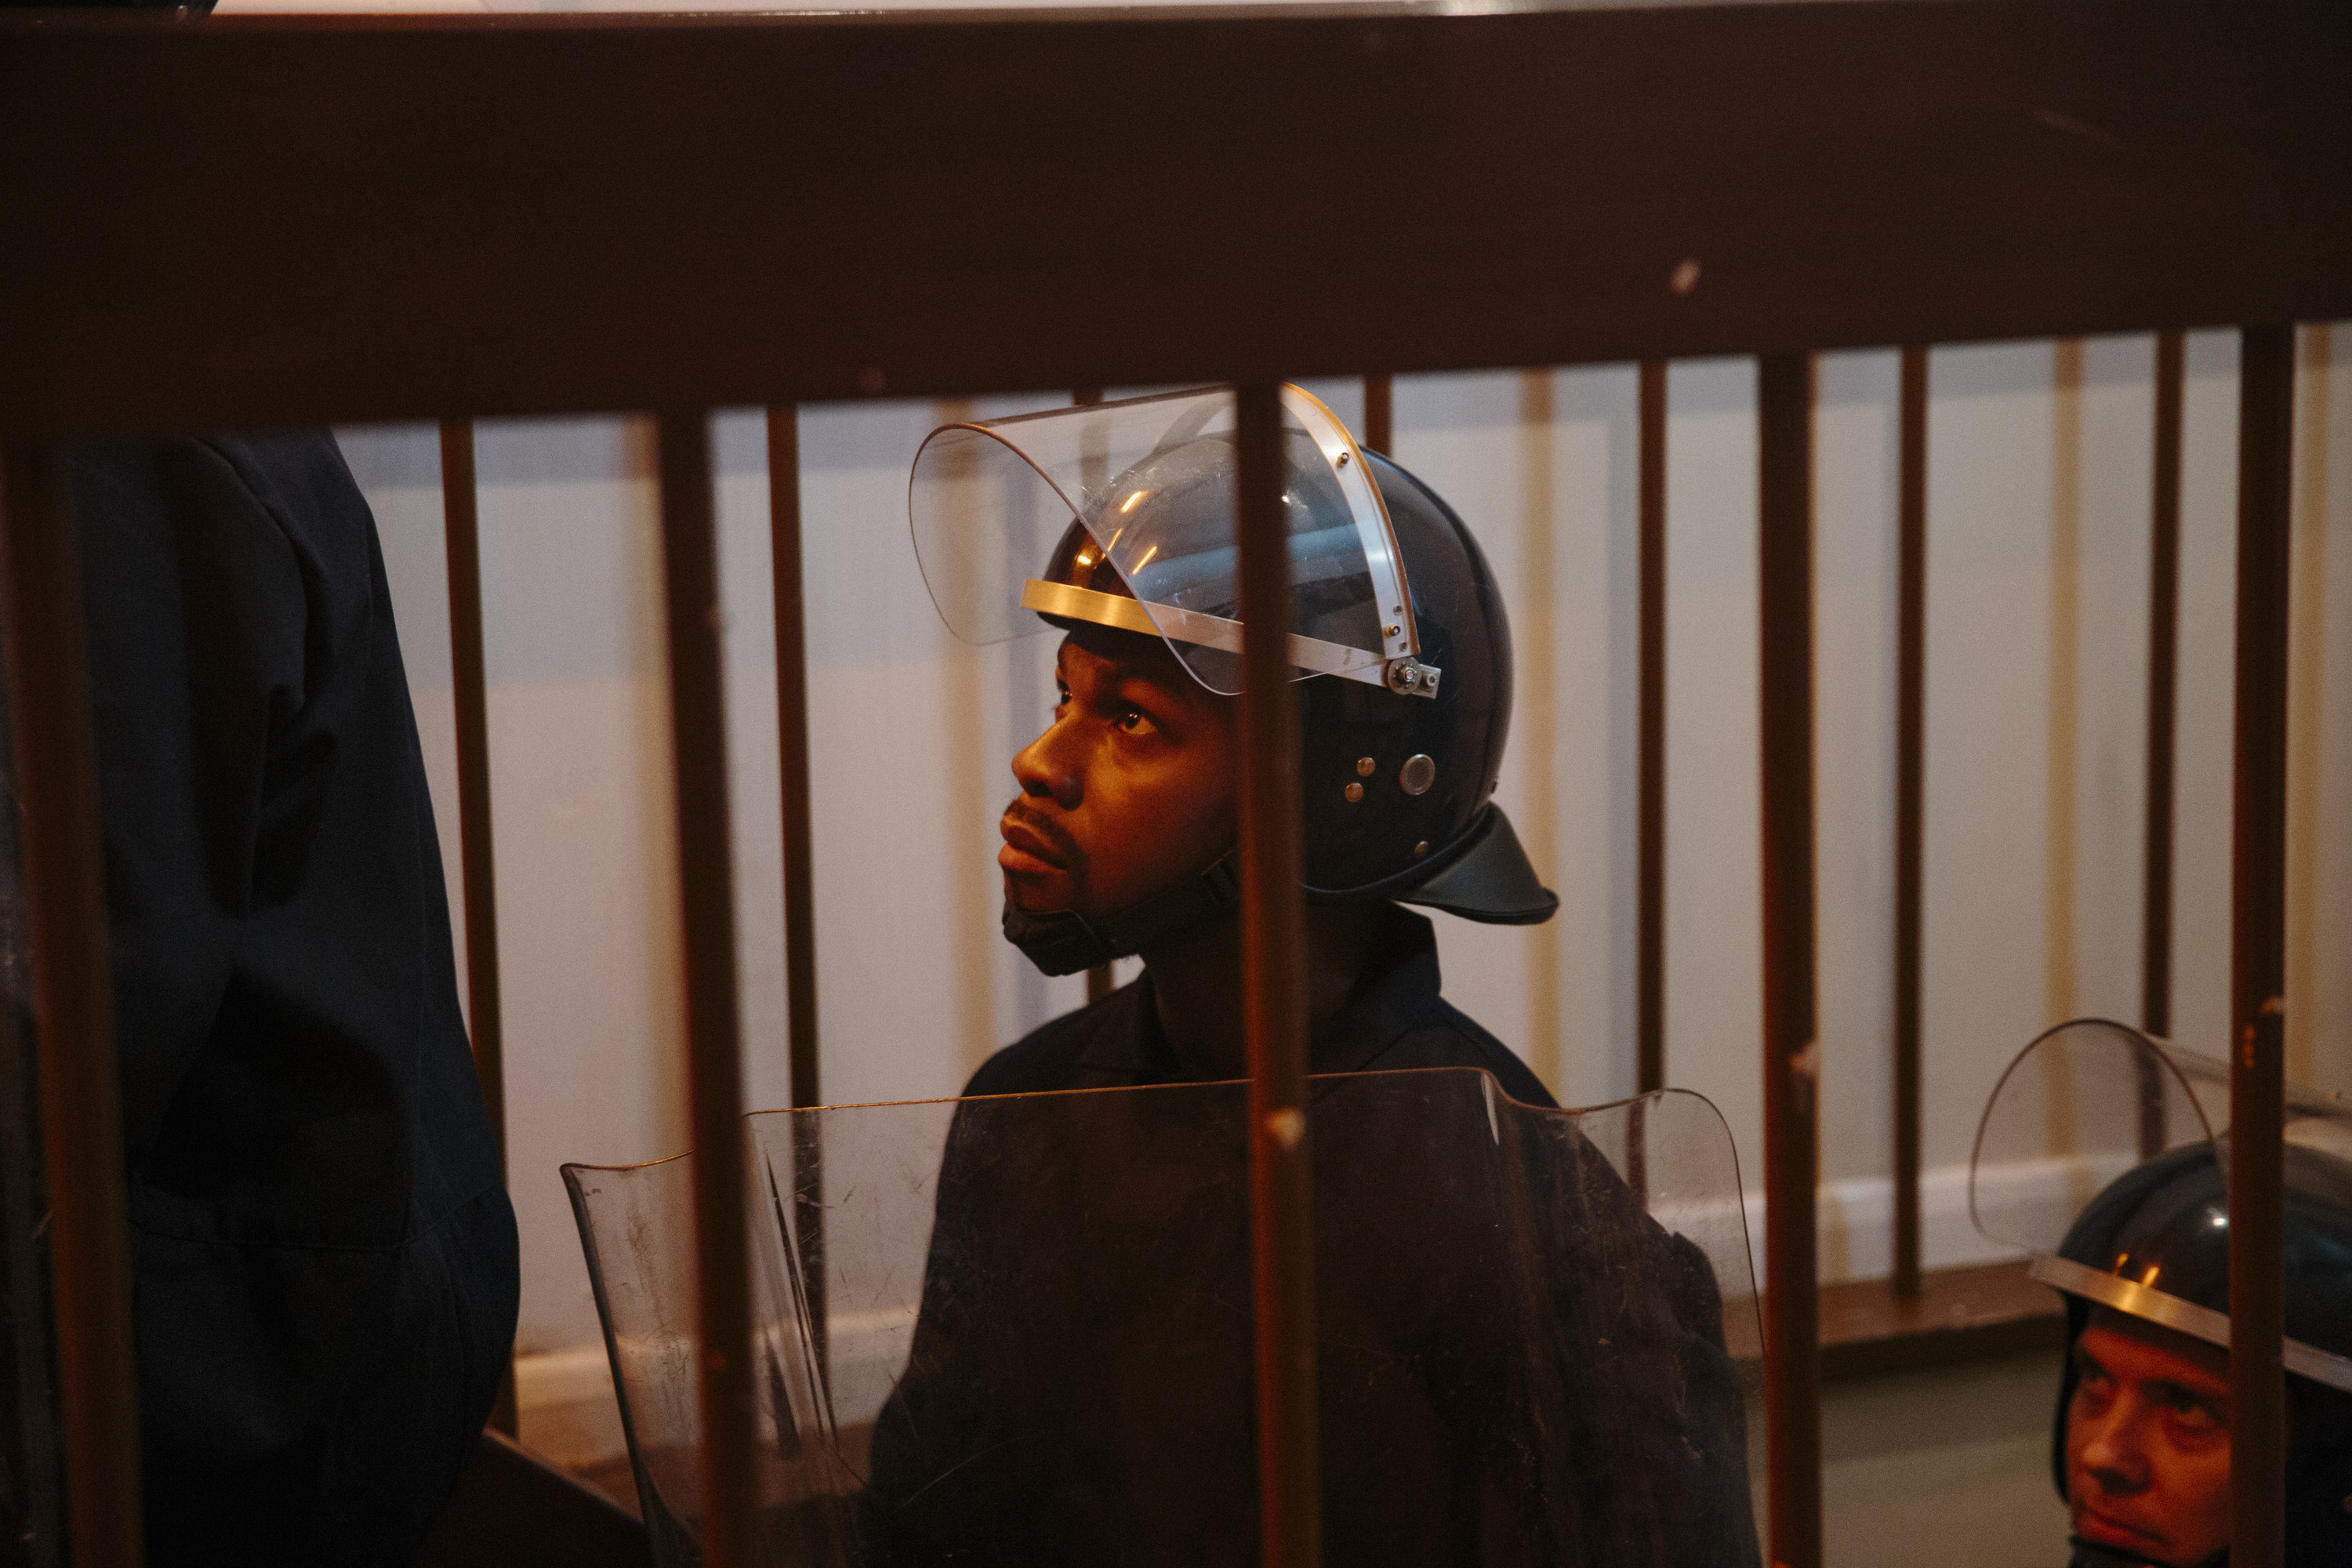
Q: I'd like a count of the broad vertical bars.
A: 5